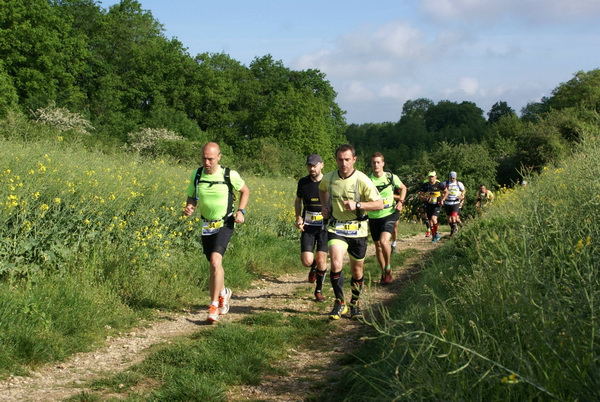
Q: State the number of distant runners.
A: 3